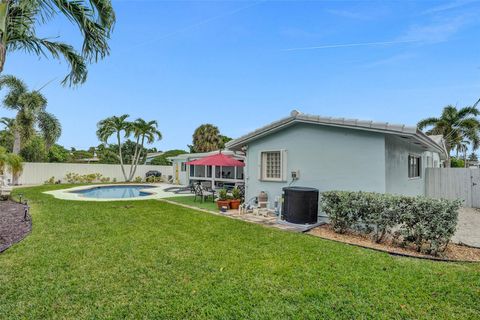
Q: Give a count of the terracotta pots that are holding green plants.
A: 2